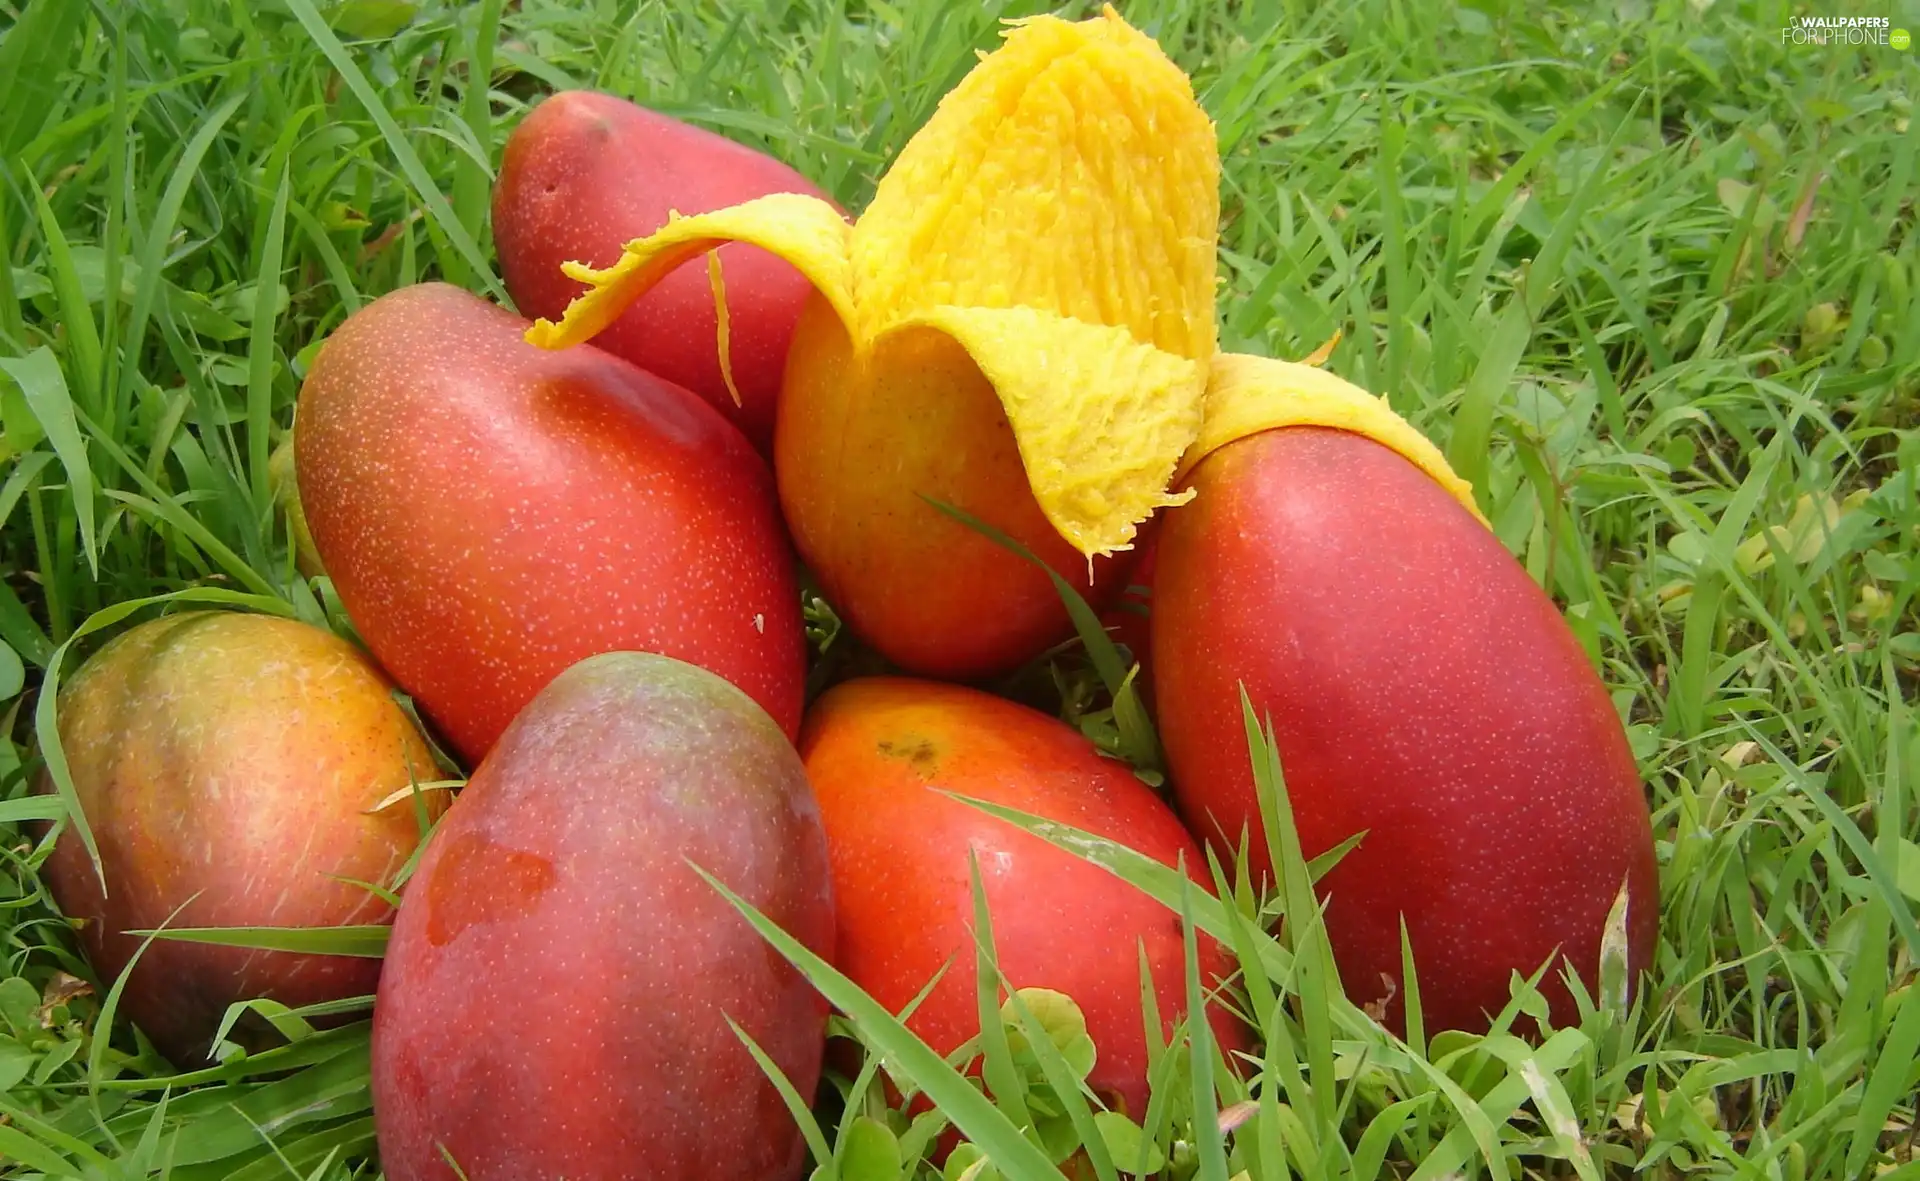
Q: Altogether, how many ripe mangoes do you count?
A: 7